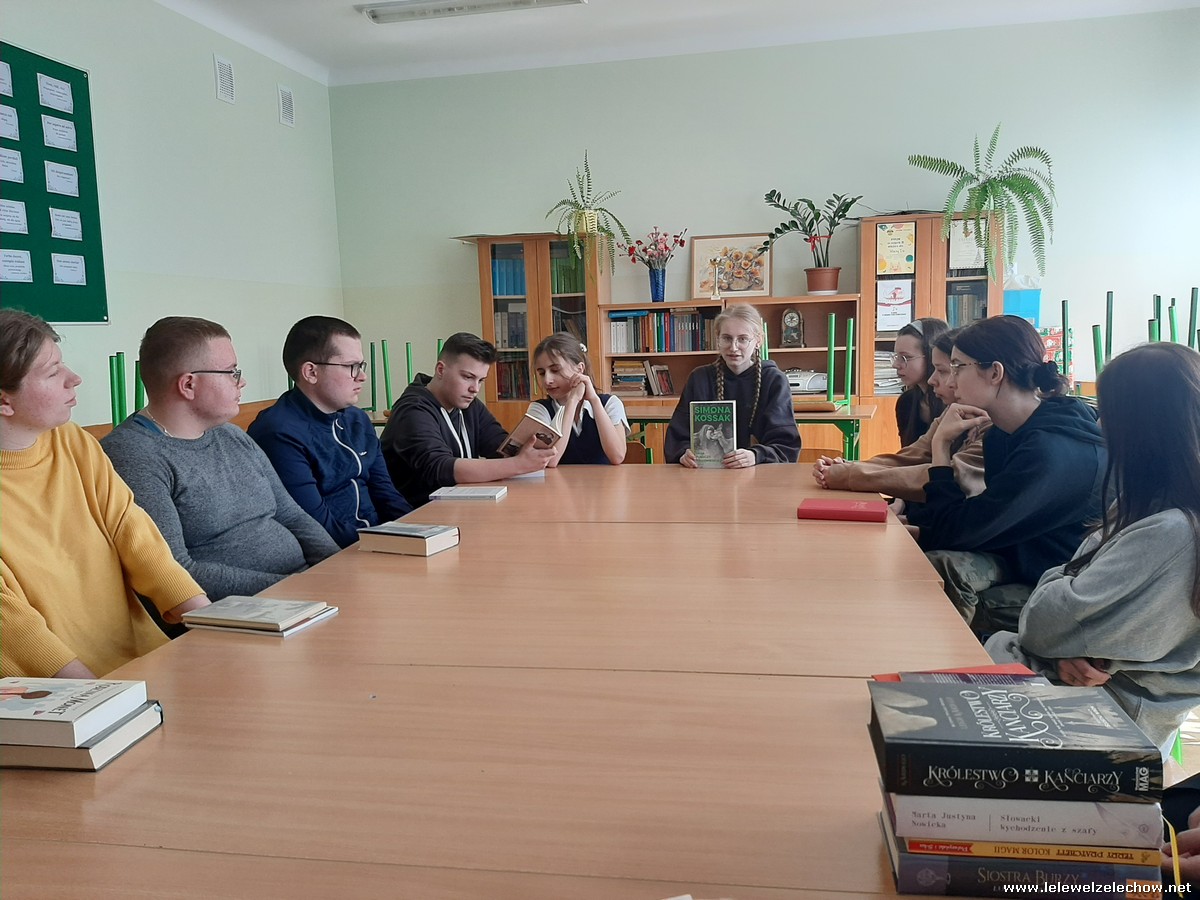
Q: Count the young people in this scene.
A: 10